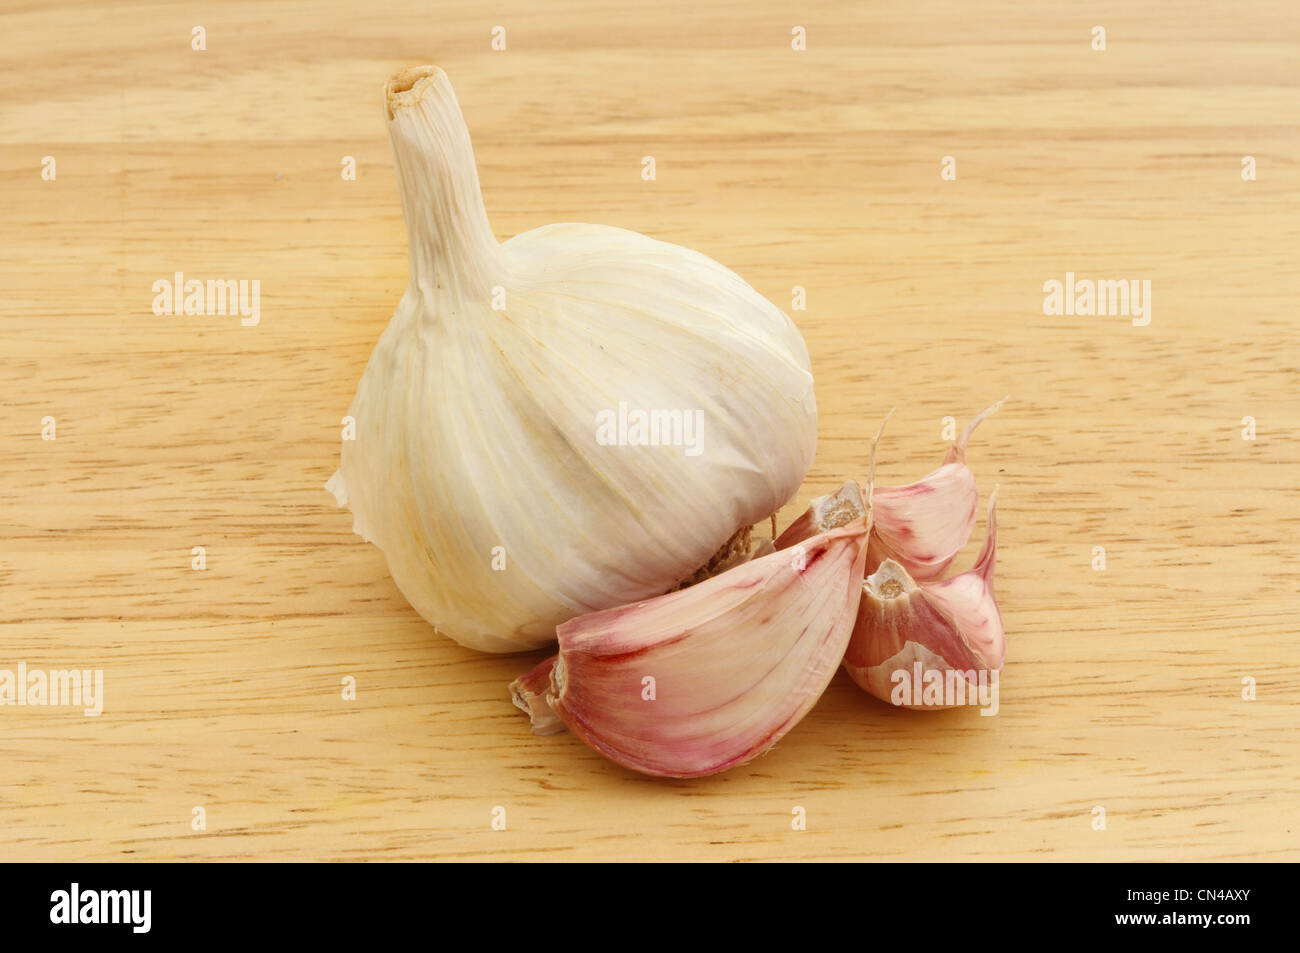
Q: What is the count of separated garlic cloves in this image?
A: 4